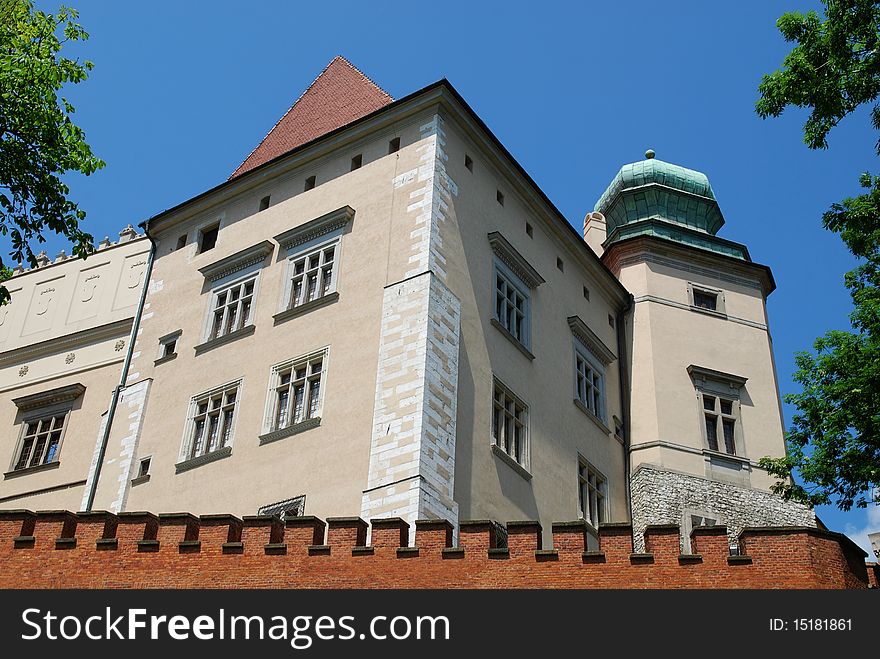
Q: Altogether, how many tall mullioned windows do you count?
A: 10